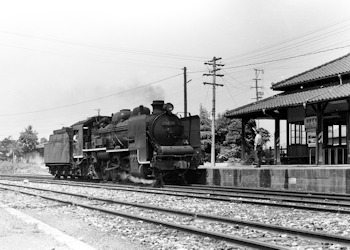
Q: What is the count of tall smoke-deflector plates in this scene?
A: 2